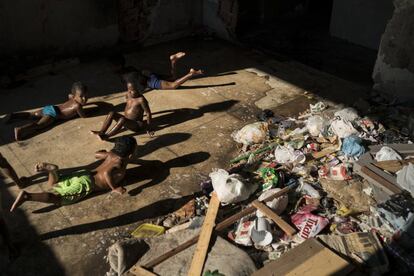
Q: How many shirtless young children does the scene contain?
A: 4